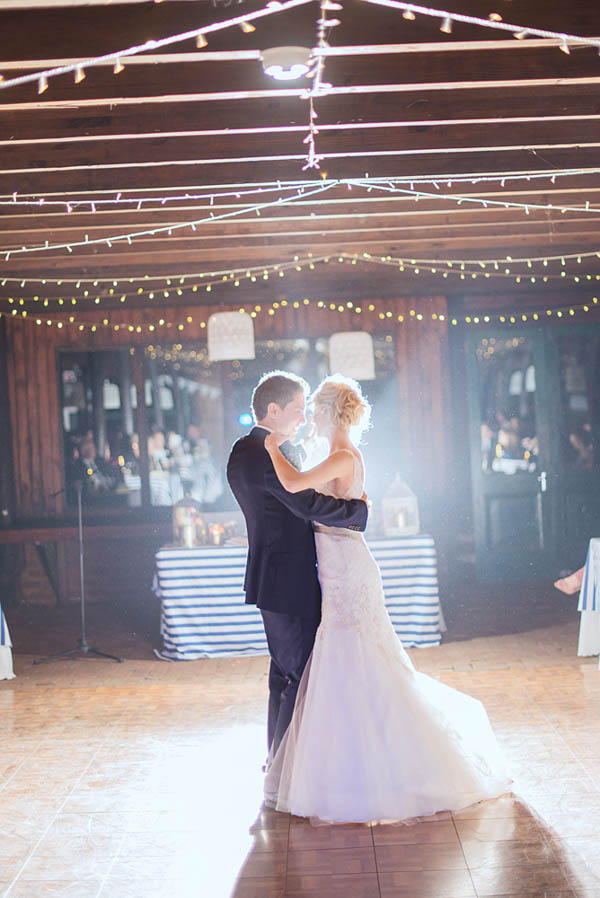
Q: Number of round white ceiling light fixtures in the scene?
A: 1